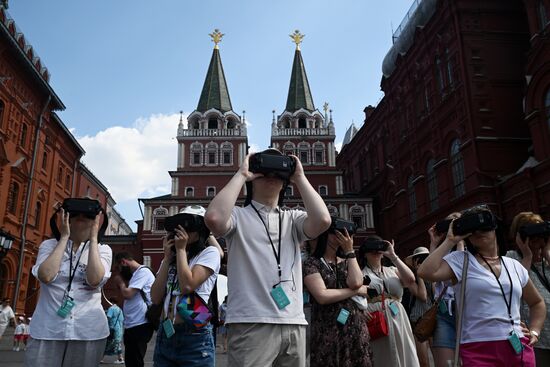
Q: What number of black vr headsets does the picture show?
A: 8